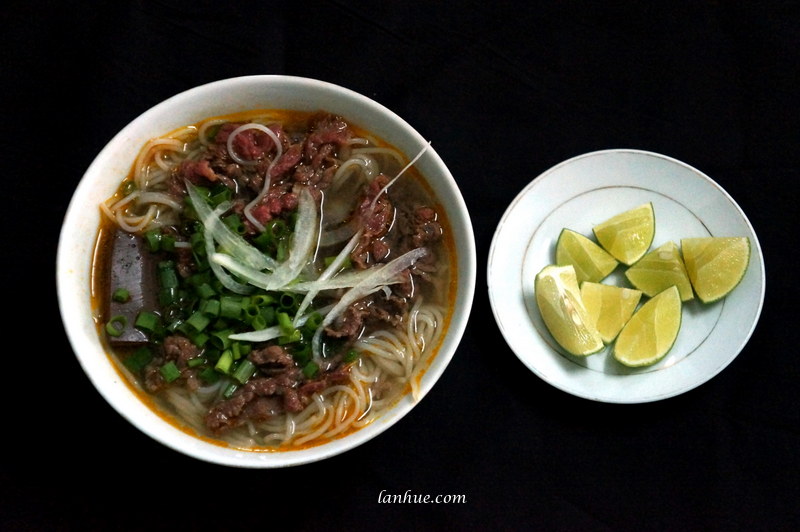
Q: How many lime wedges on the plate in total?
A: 7